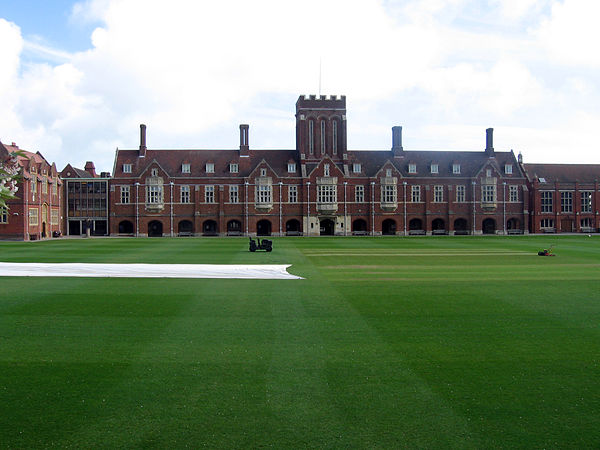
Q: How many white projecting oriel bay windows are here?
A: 5